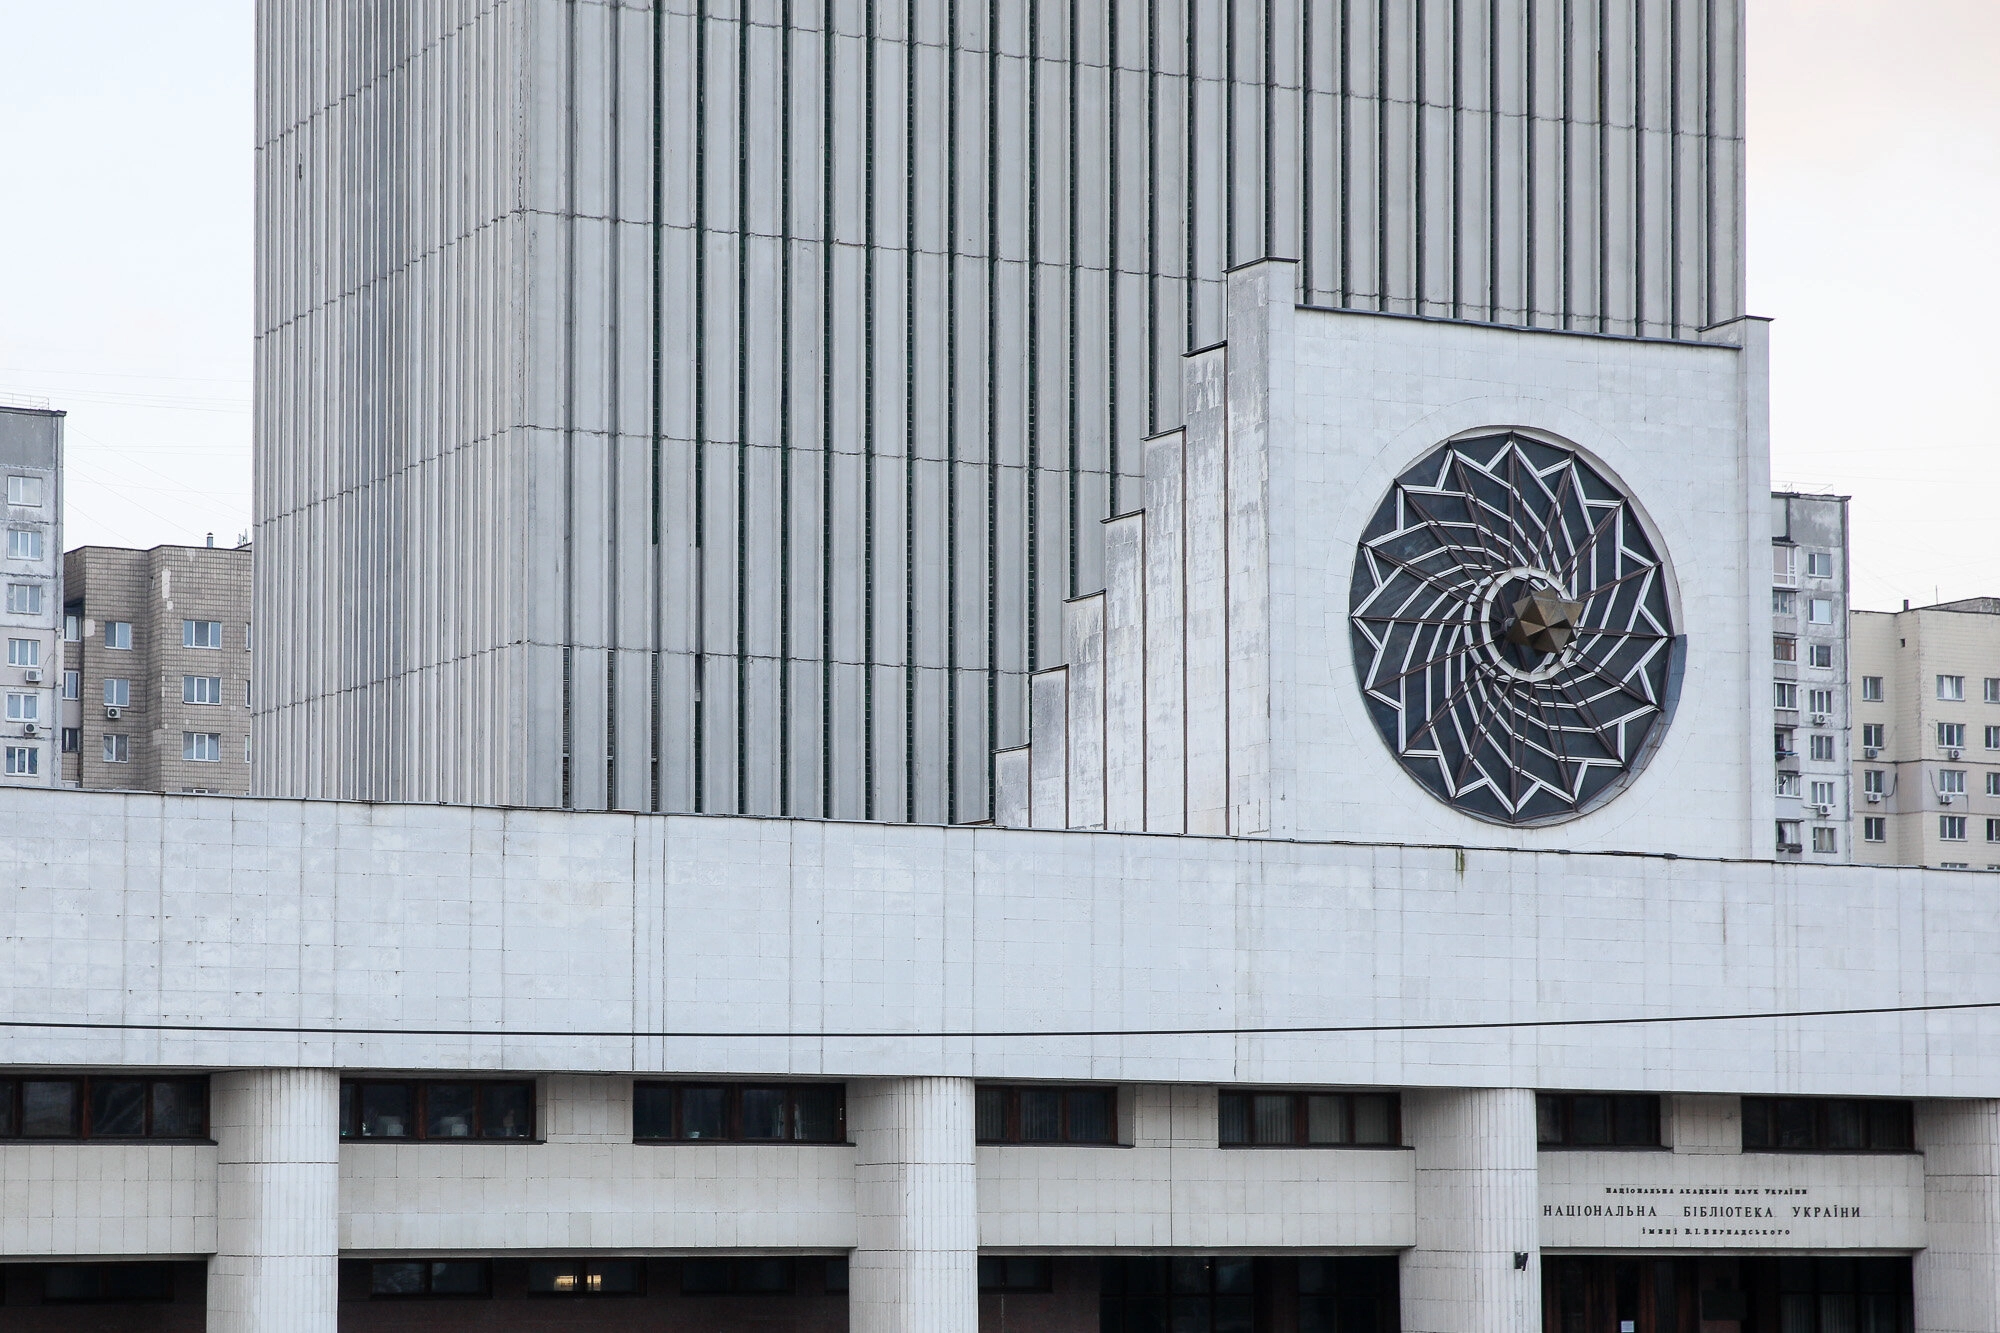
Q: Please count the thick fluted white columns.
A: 4